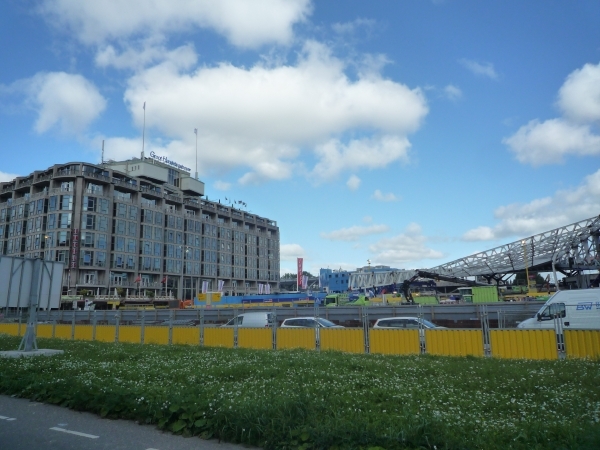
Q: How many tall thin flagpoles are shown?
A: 2